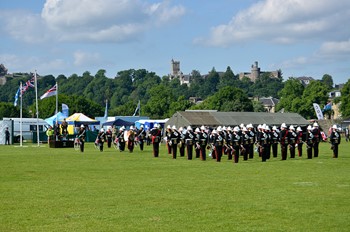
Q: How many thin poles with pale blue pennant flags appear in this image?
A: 2